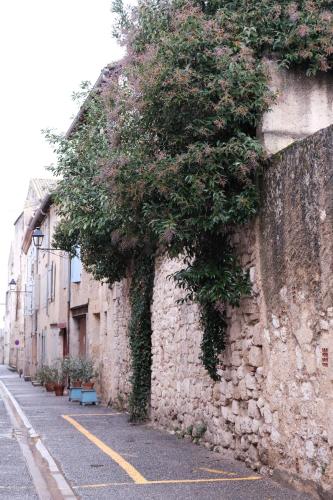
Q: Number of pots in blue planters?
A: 2